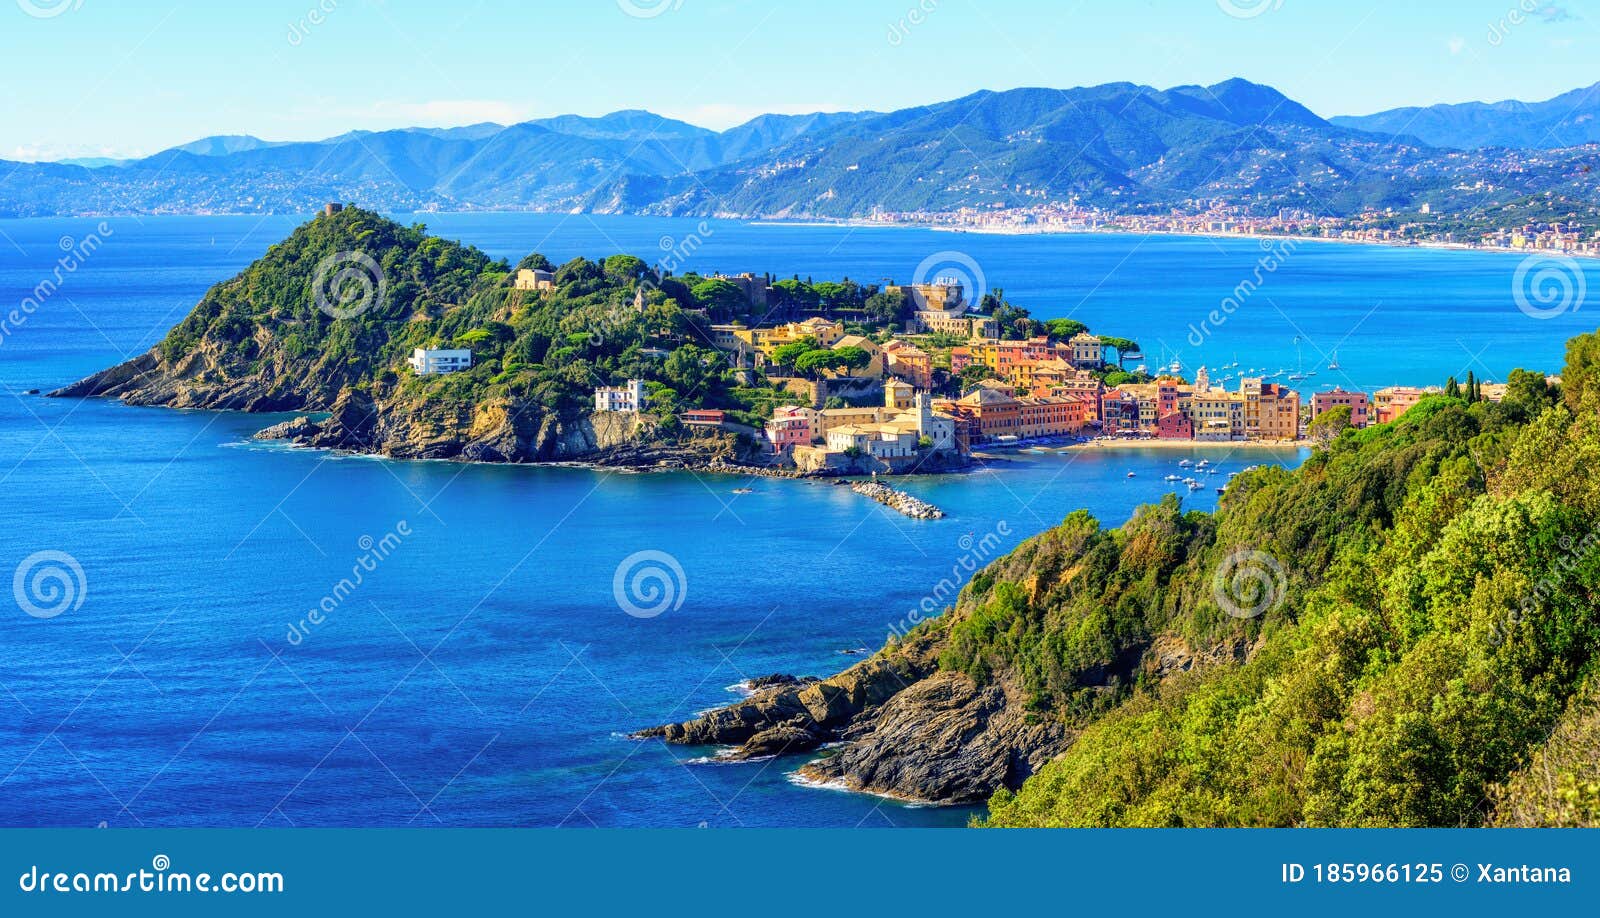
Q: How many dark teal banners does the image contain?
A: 1